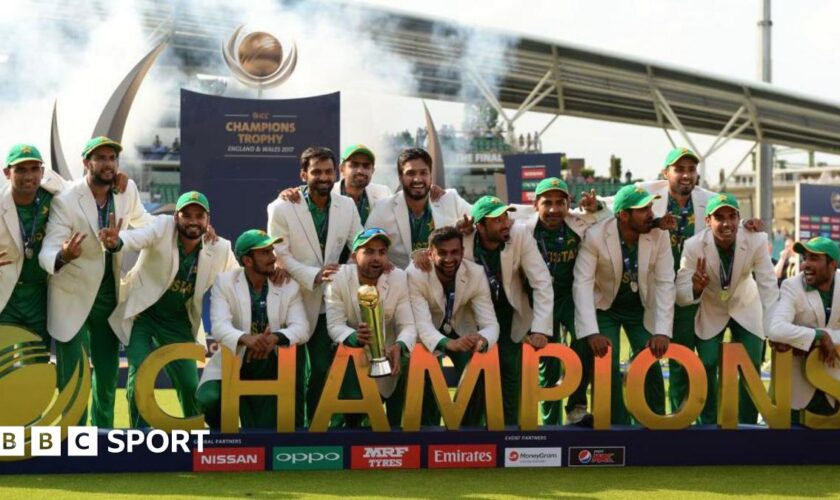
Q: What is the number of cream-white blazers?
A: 15